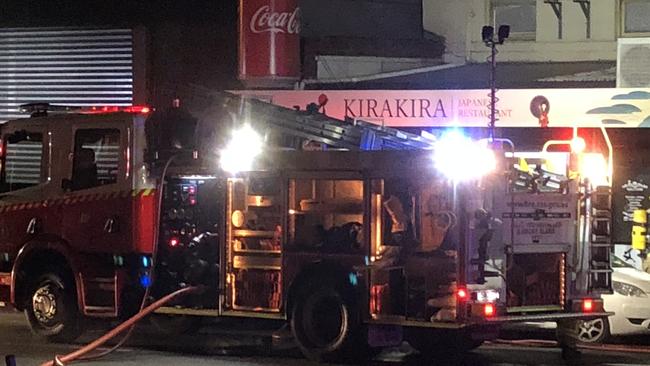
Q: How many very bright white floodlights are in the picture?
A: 2